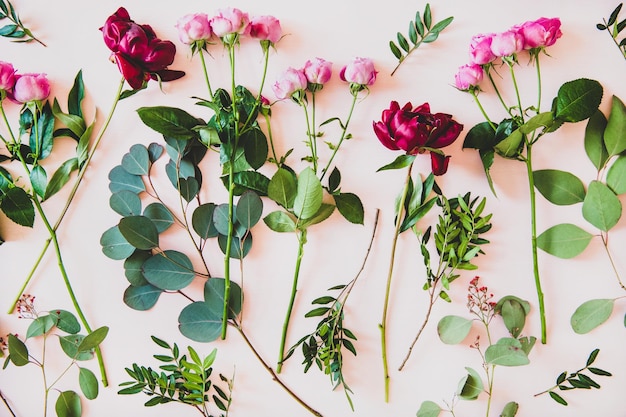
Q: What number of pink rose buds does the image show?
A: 12